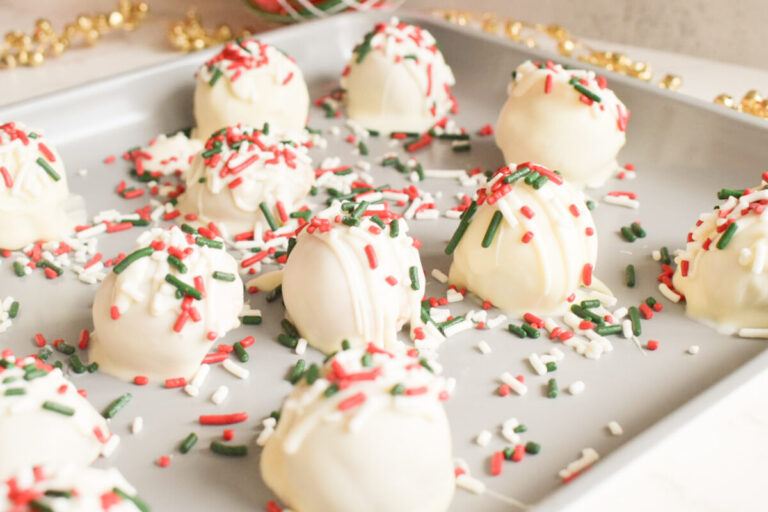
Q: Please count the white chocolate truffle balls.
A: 12